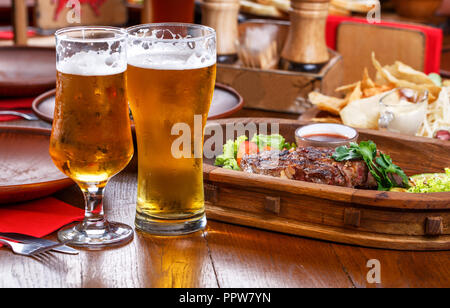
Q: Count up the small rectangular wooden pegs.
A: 4